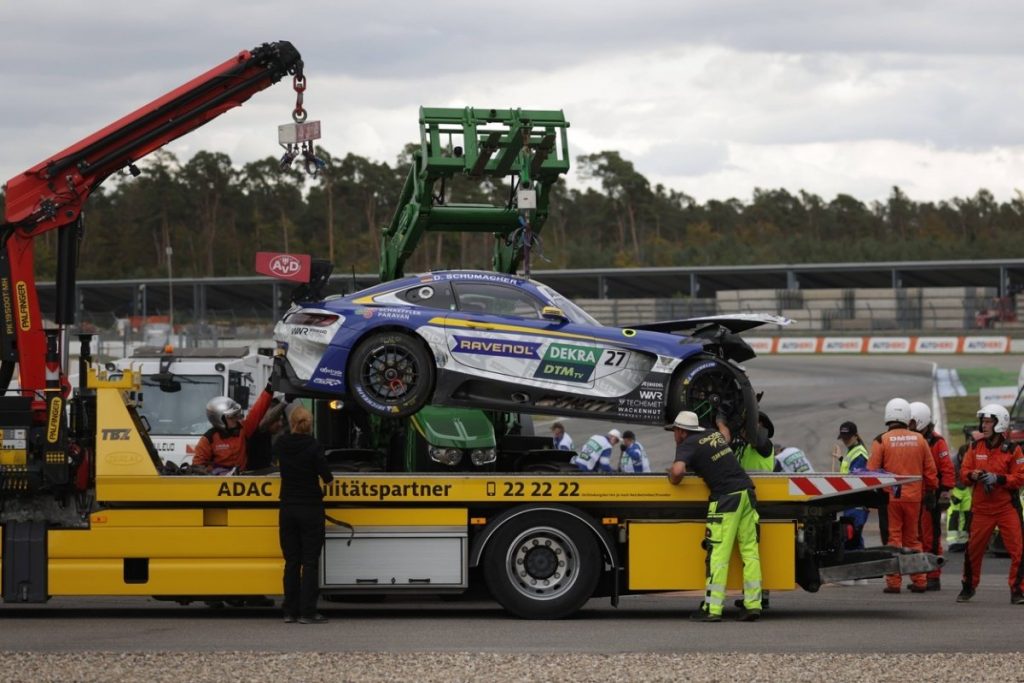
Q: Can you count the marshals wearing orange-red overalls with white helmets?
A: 3